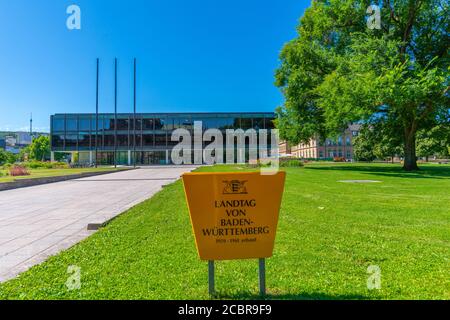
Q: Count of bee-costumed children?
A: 0